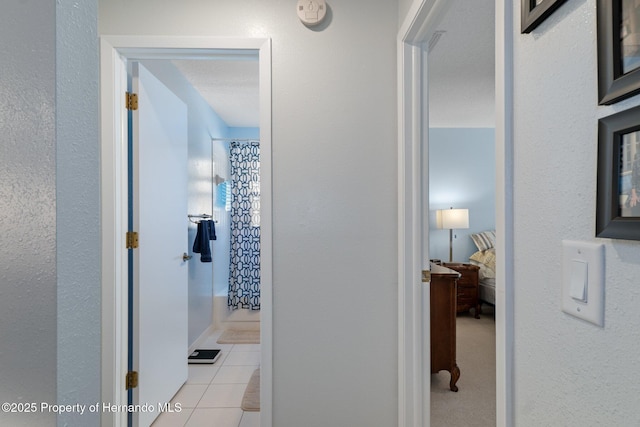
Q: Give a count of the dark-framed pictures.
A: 3